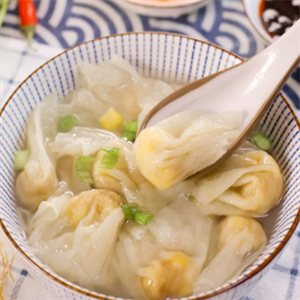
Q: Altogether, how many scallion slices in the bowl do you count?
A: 8